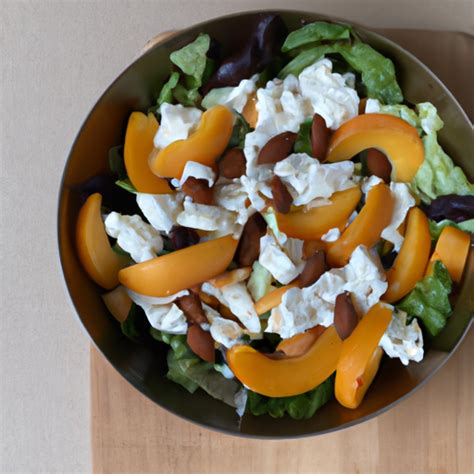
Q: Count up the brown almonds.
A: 11